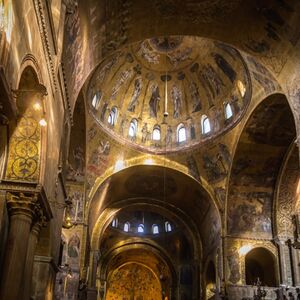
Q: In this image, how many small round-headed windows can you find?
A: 13